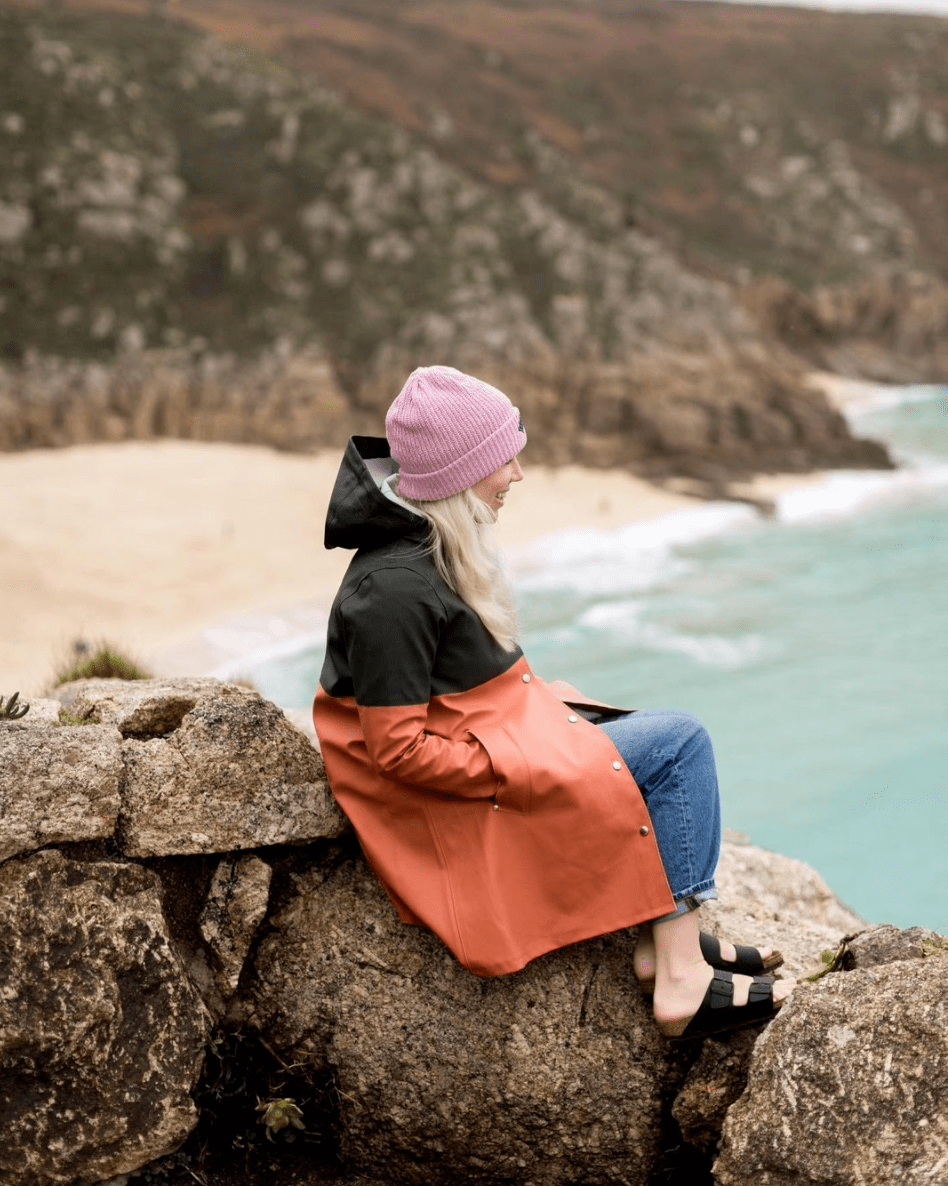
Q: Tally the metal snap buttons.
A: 4